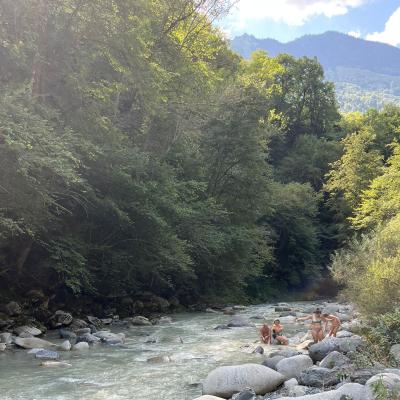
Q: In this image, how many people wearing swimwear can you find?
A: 4